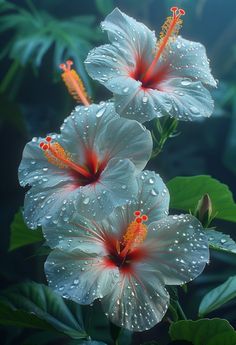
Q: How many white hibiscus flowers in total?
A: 3